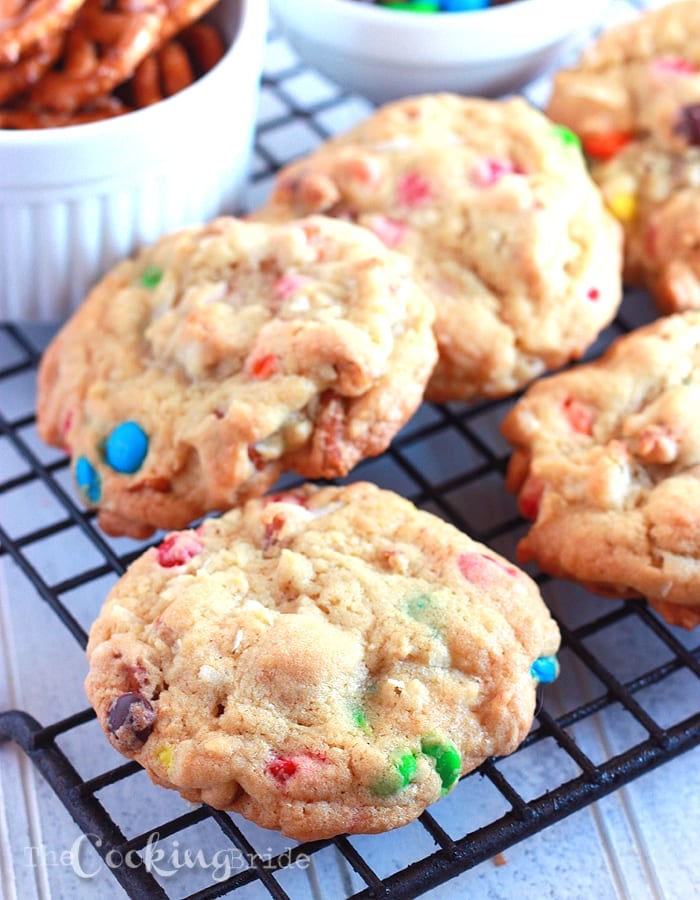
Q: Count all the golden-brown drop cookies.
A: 5